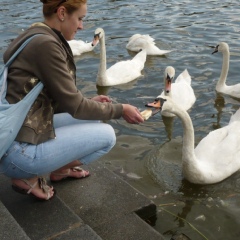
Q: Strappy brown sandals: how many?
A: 2